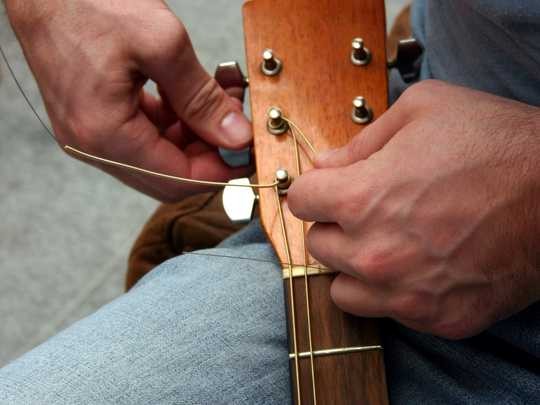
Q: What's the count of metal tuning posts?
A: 5